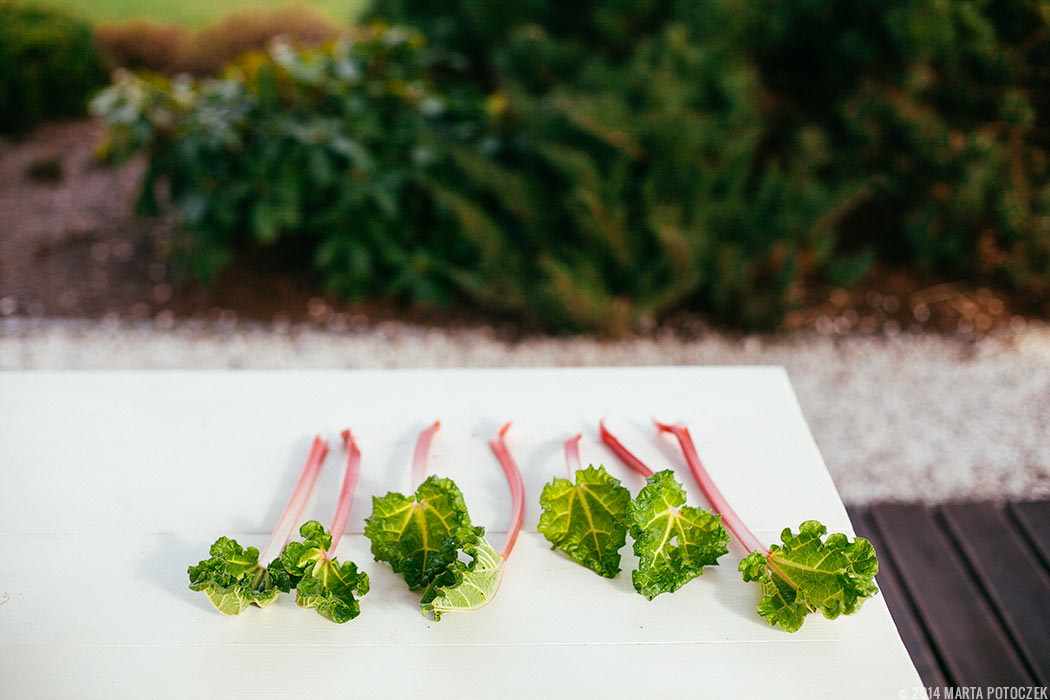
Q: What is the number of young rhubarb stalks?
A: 7